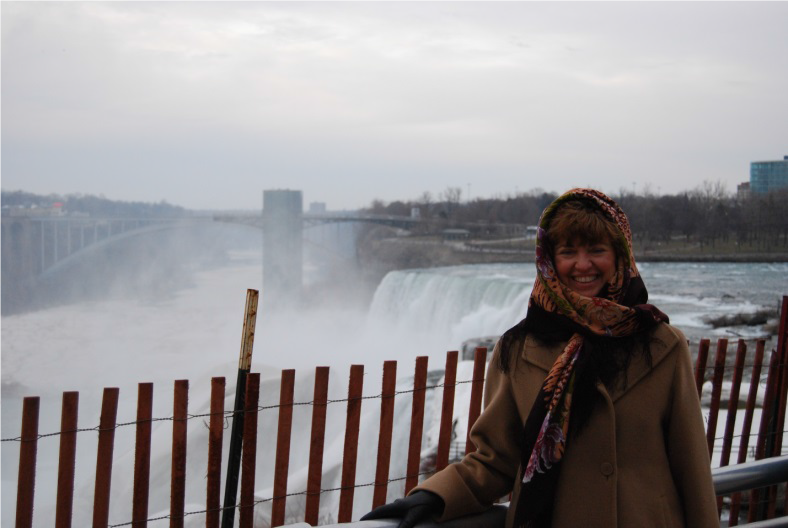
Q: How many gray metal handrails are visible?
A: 2